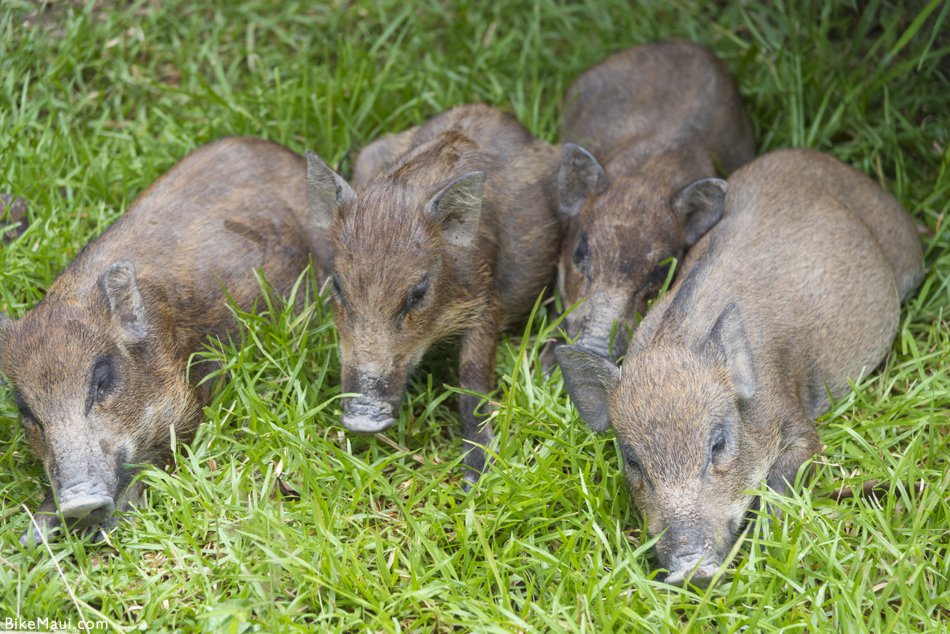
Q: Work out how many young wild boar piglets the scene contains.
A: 4